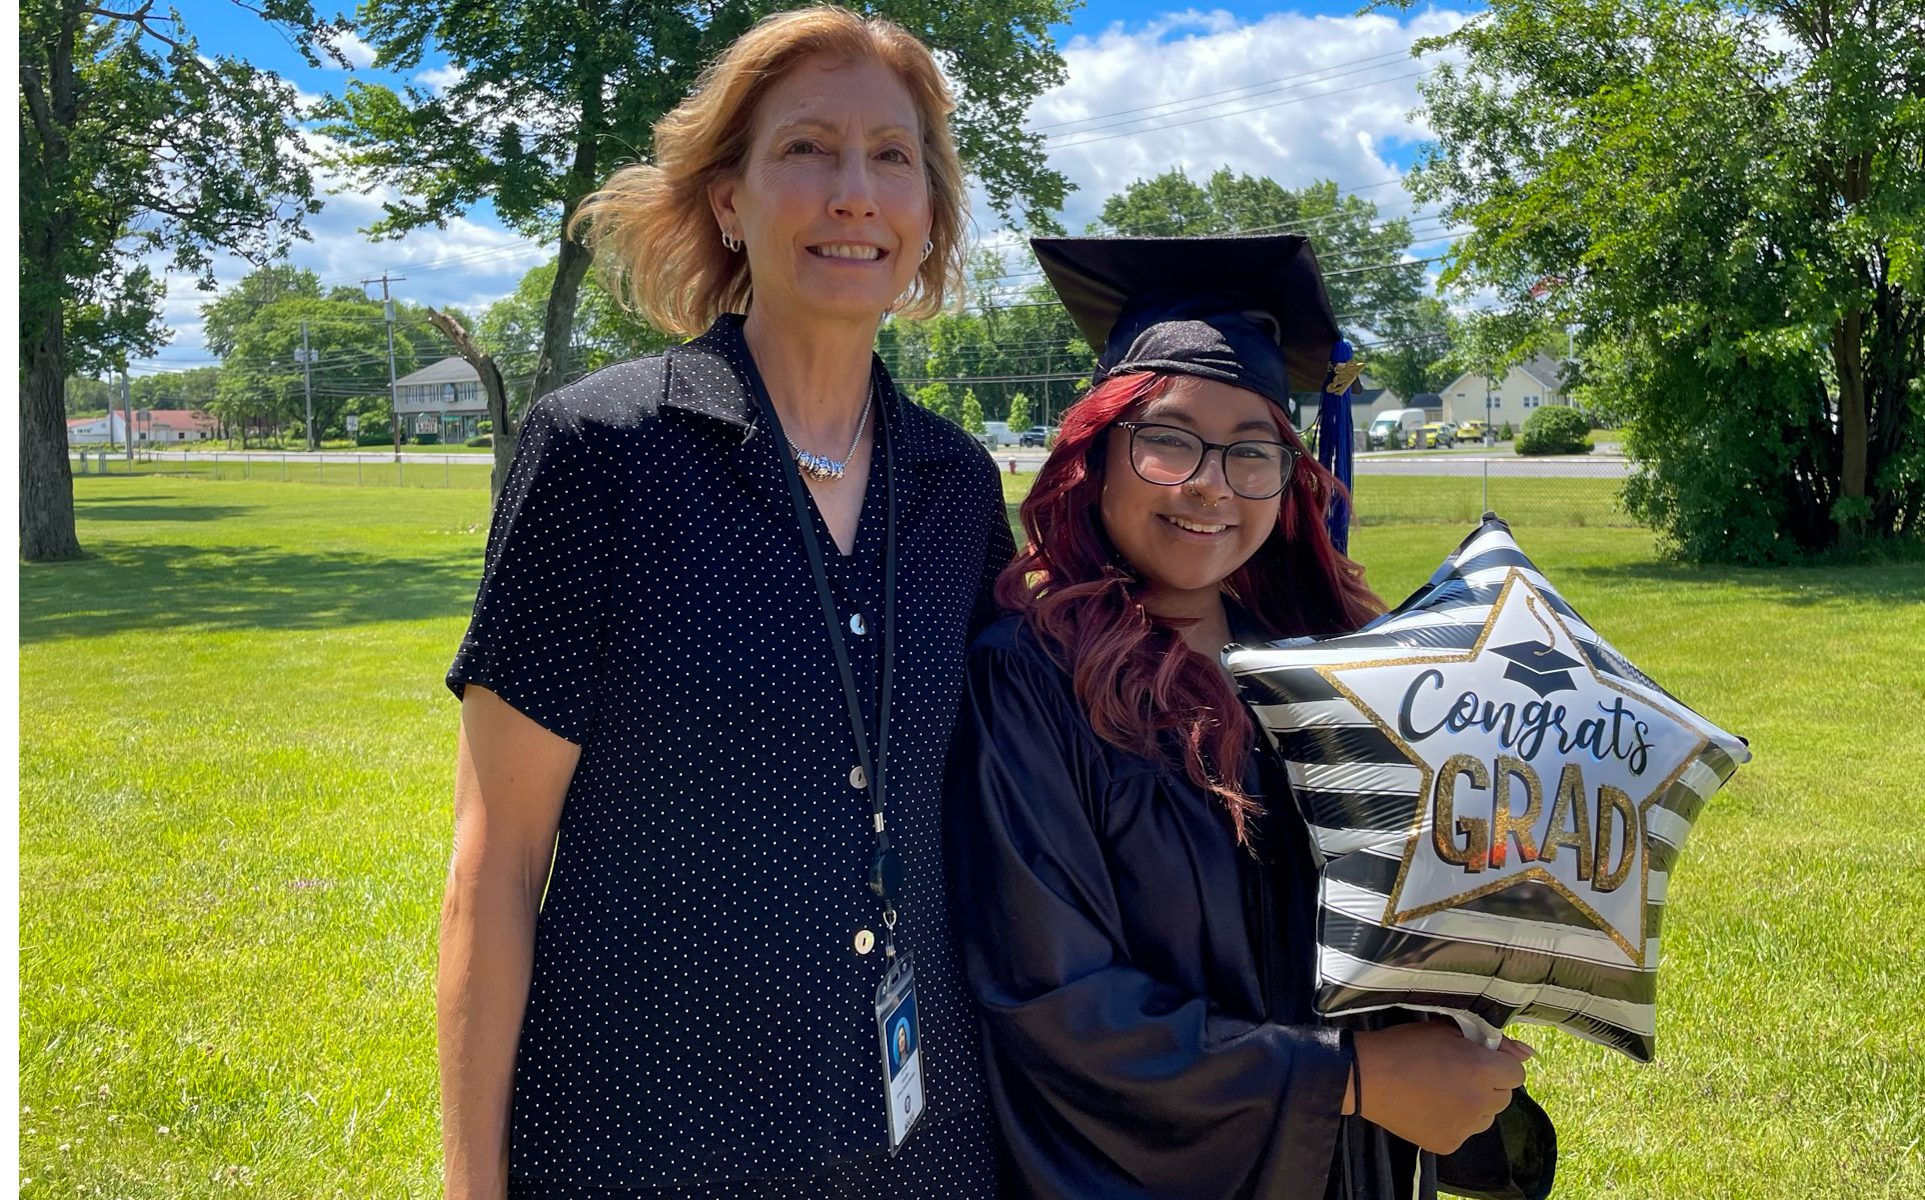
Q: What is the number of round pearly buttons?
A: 3